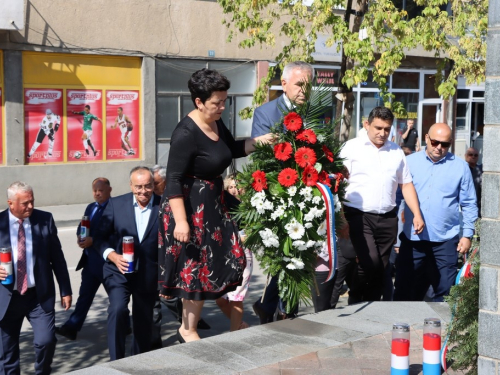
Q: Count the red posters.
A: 3